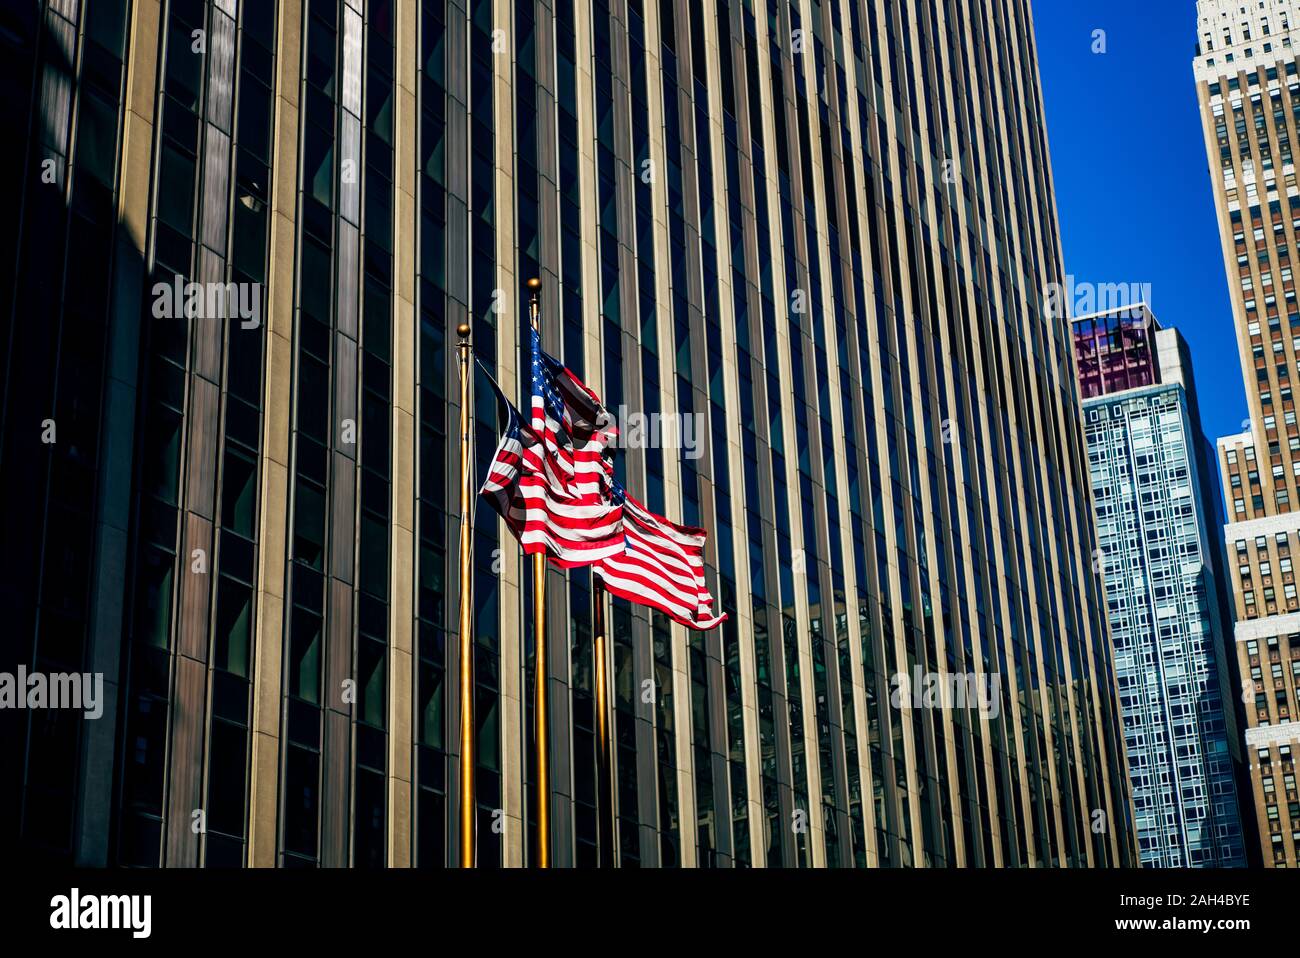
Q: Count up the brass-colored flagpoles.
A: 3